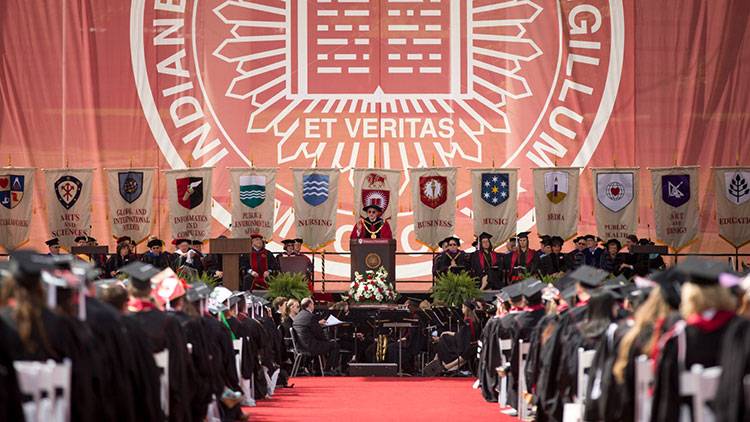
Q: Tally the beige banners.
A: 13